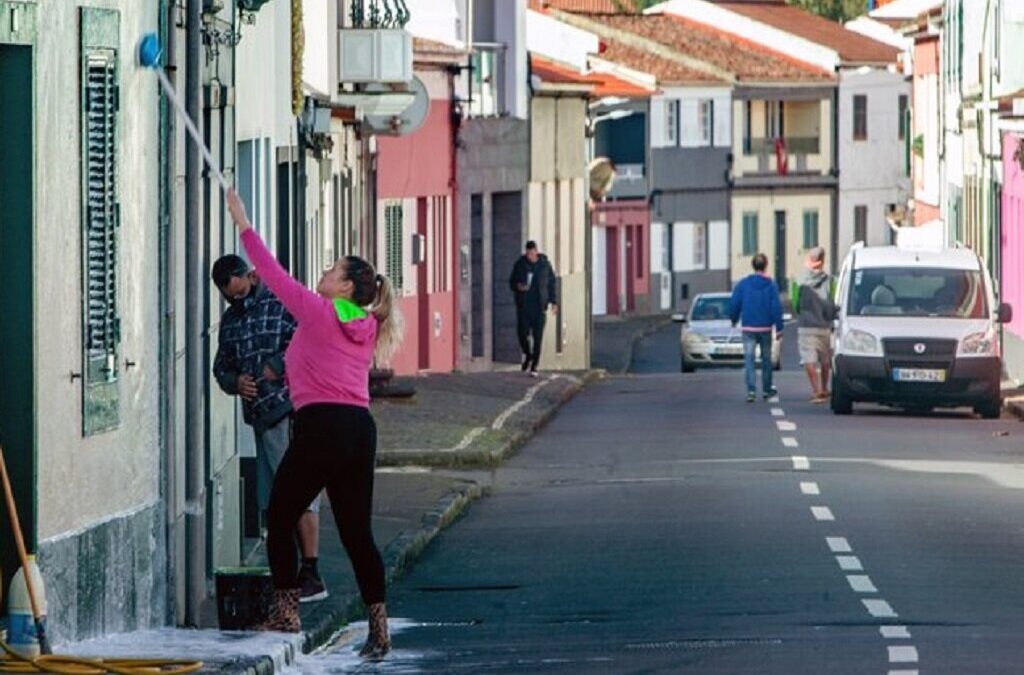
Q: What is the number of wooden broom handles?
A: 1